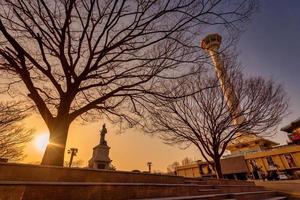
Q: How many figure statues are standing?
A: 1